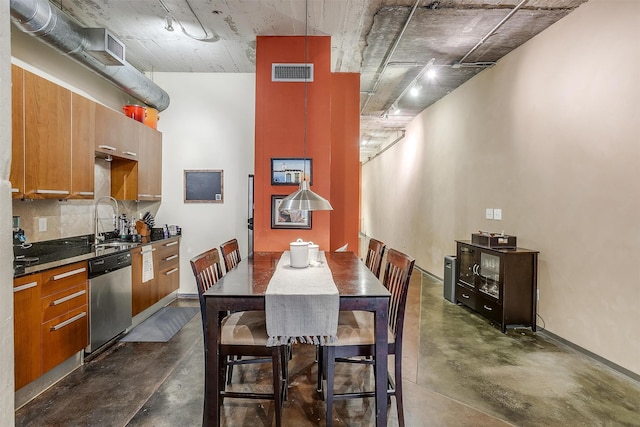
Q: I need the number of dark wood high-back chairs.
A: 4